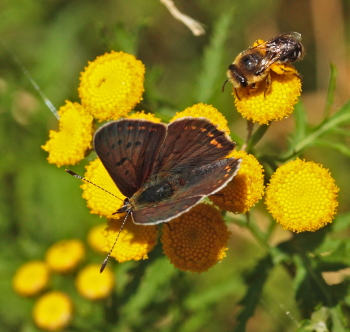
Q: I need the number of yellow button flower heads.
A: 15